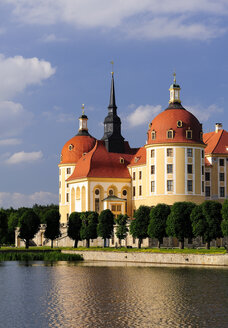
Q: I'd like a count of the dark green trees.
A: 11